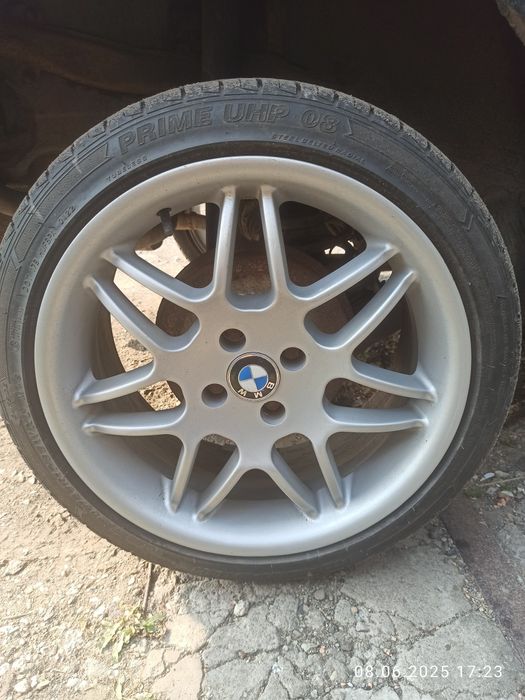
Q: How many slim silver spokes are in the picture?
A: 14